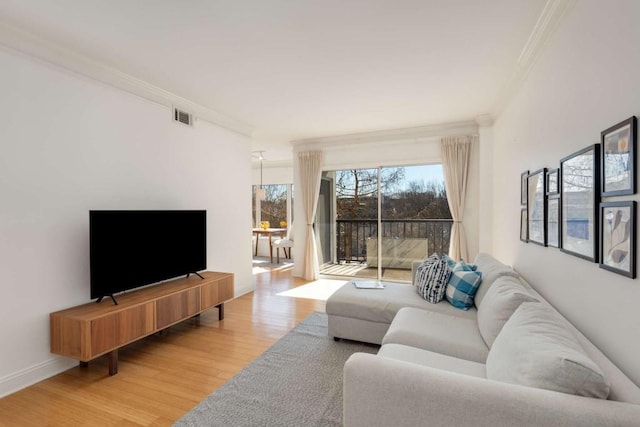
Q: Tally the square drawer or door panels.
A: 3